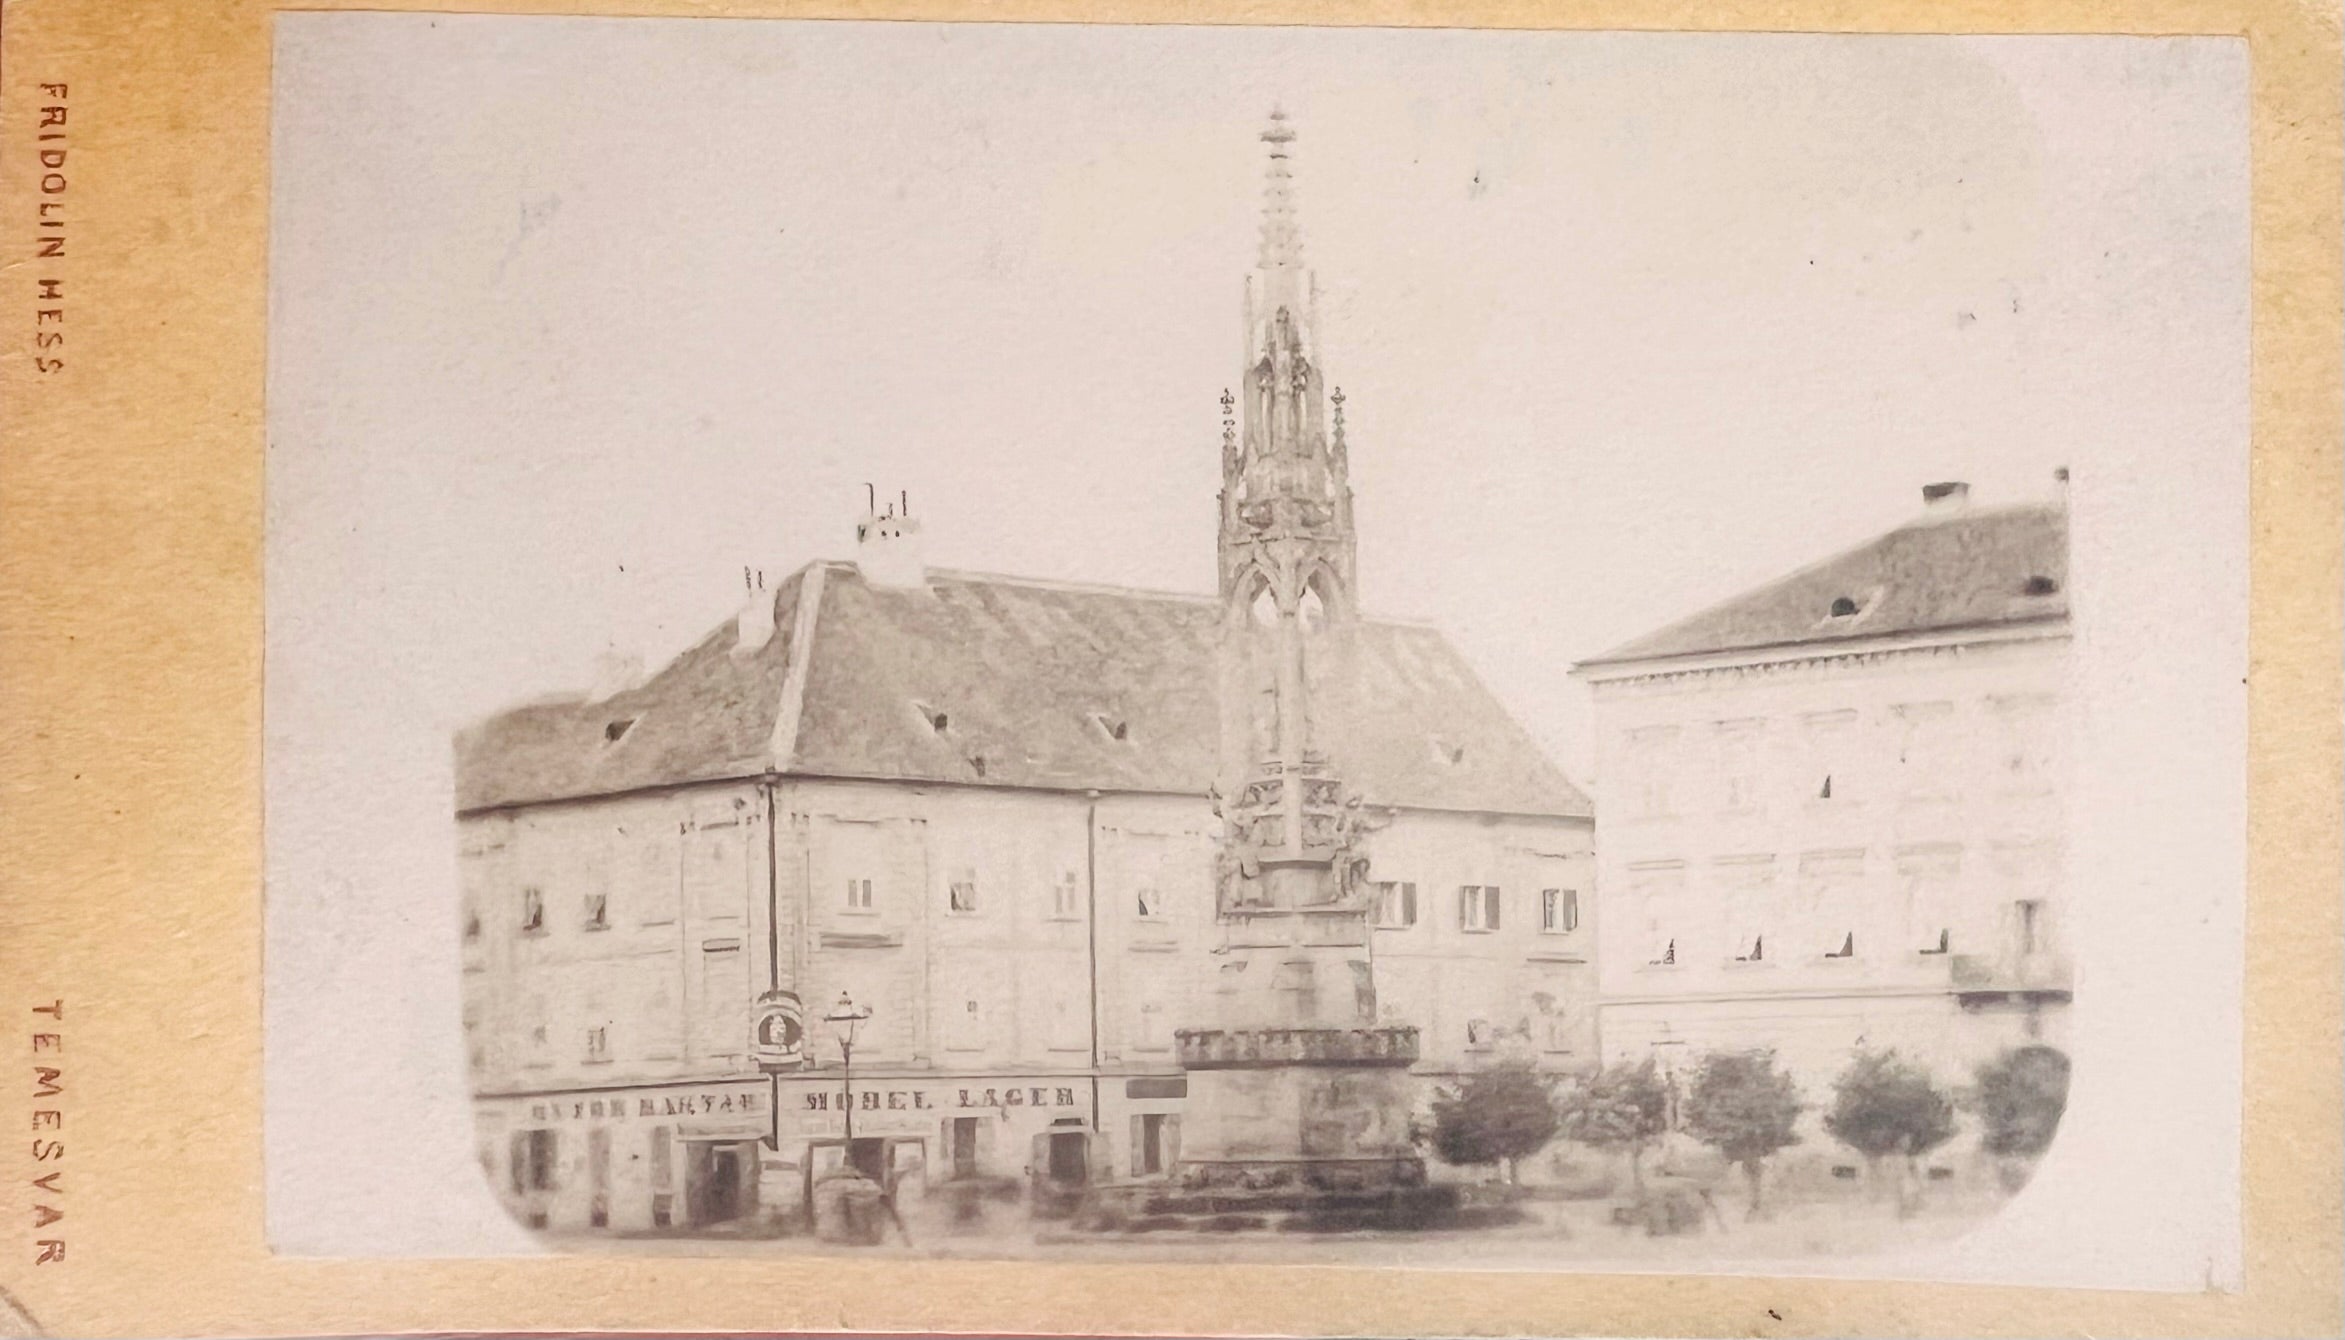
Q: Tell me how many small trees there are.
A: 5